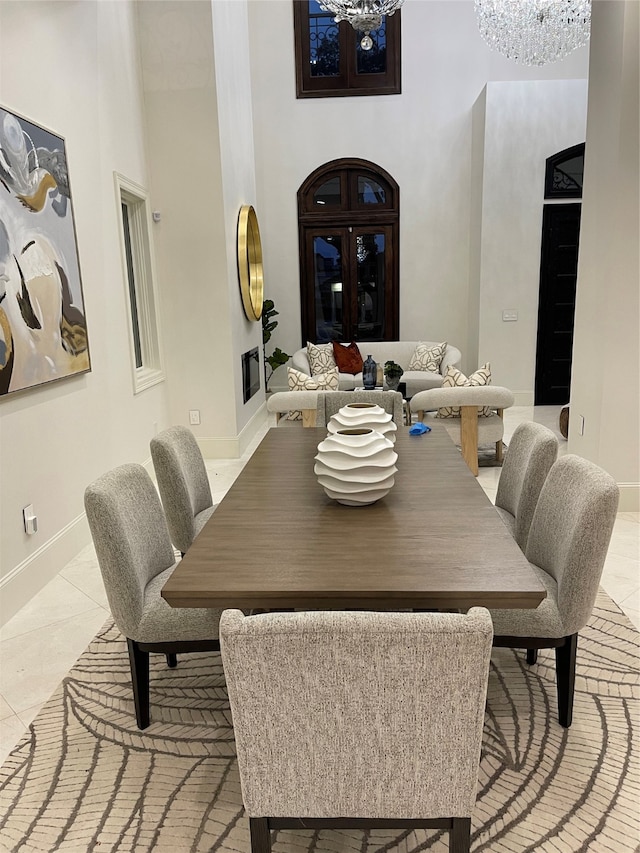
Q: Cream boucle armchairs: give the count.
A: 2